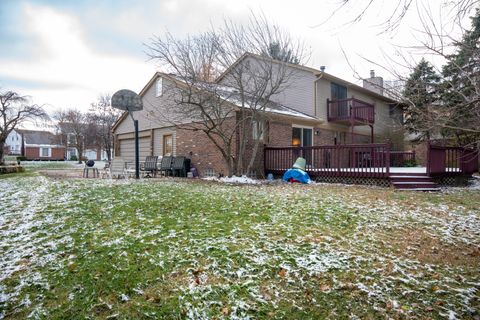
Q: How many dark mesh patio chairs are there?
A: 3